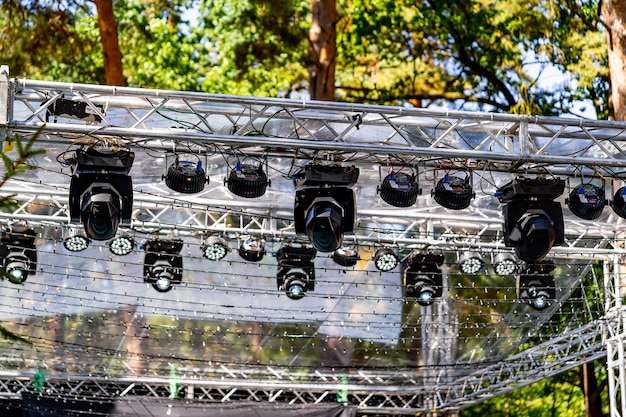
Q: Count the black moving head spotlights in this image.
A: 8